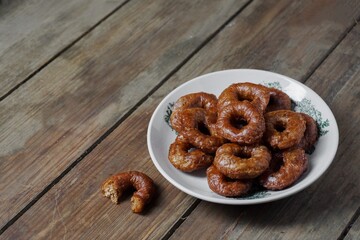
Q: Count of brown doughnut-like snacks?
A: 12